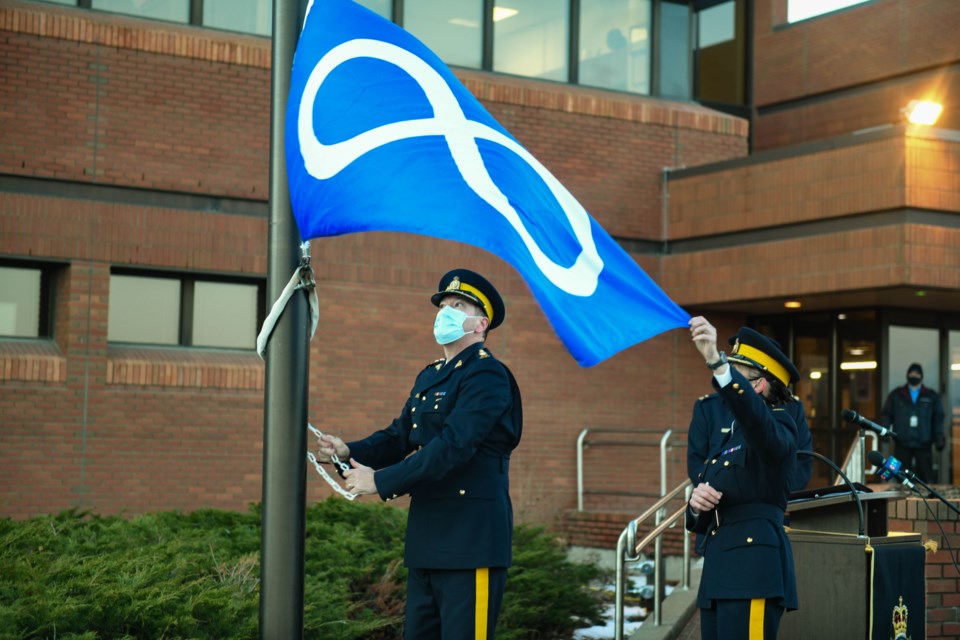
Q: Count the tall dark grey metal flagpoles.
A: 1